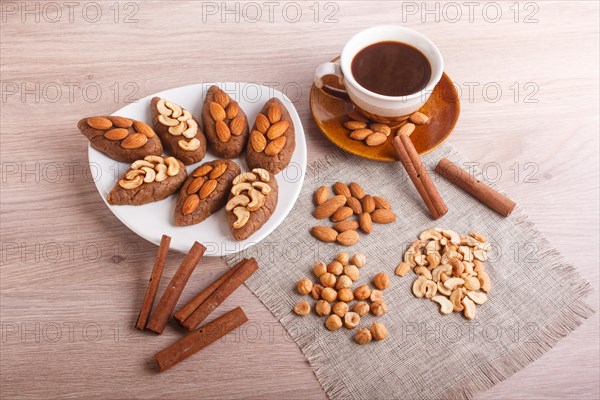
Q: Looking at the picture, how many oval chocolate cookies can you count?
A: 7